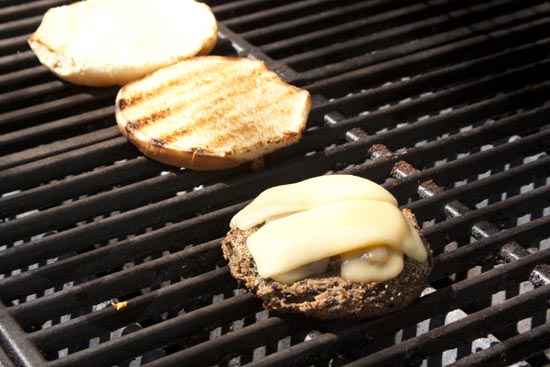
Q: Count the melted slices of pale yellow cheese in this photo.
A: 2